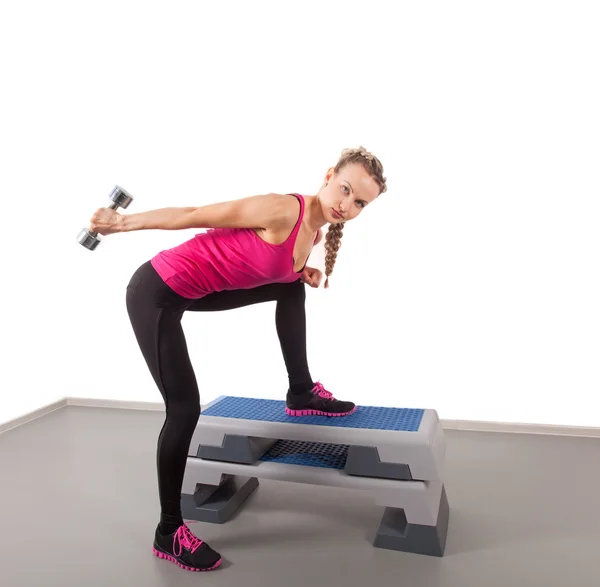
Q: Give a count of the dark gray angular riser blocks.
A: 4